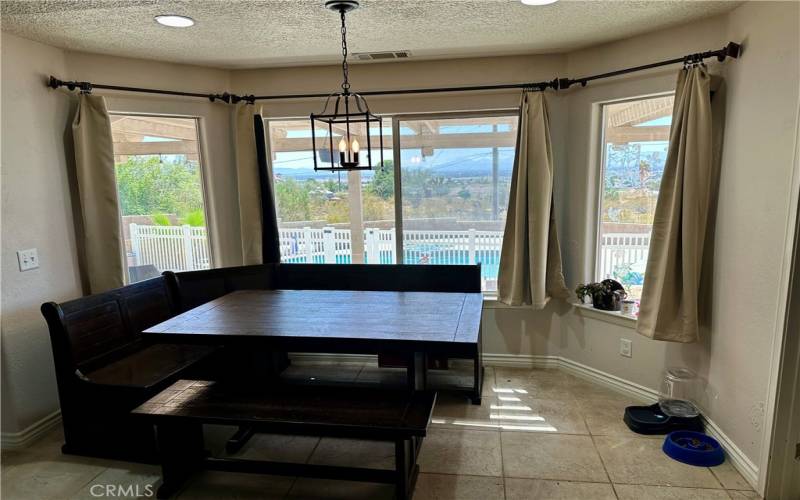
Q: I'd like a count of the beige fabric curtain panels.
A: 4